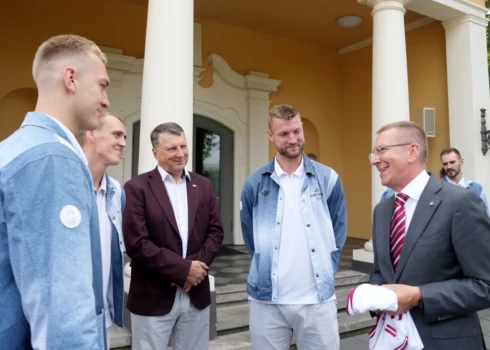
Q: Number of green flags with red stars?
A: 0